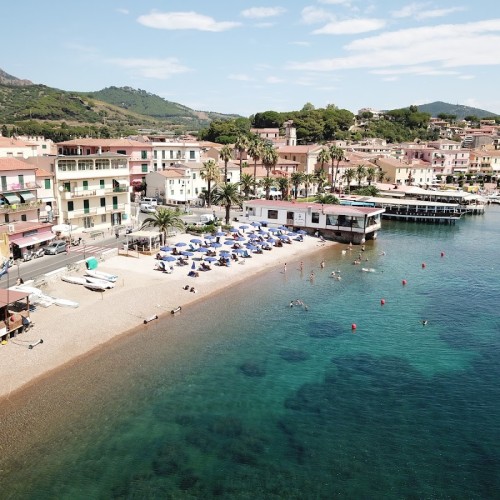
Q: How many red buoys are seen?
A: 5